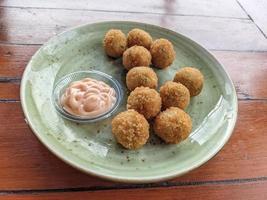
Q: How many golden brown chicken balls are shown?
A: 10